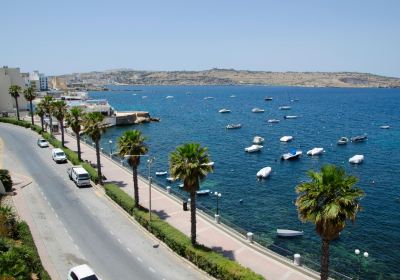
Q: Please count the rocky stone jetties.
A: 1